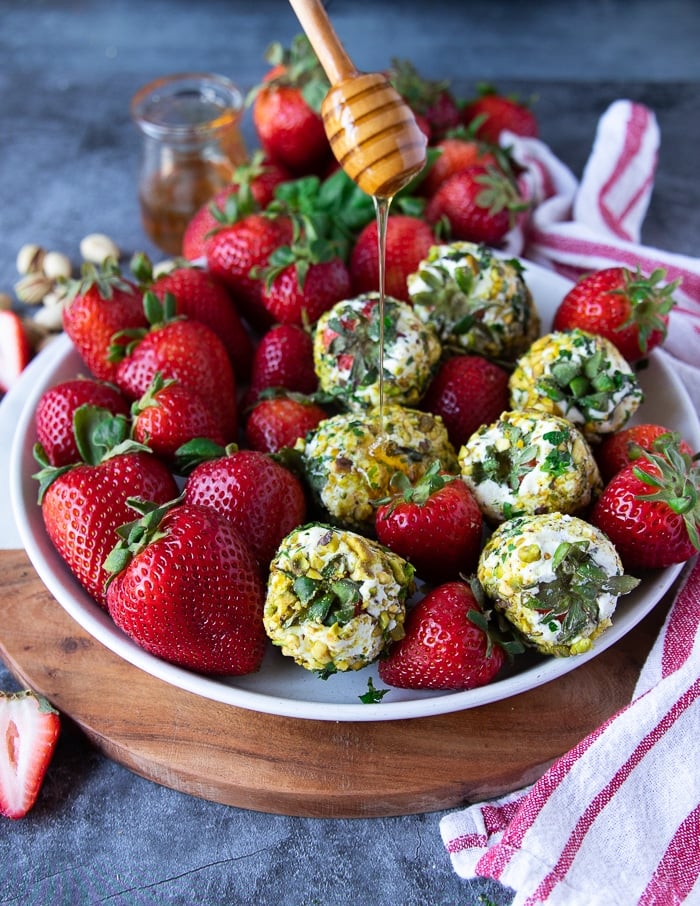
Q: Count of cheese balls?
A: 7